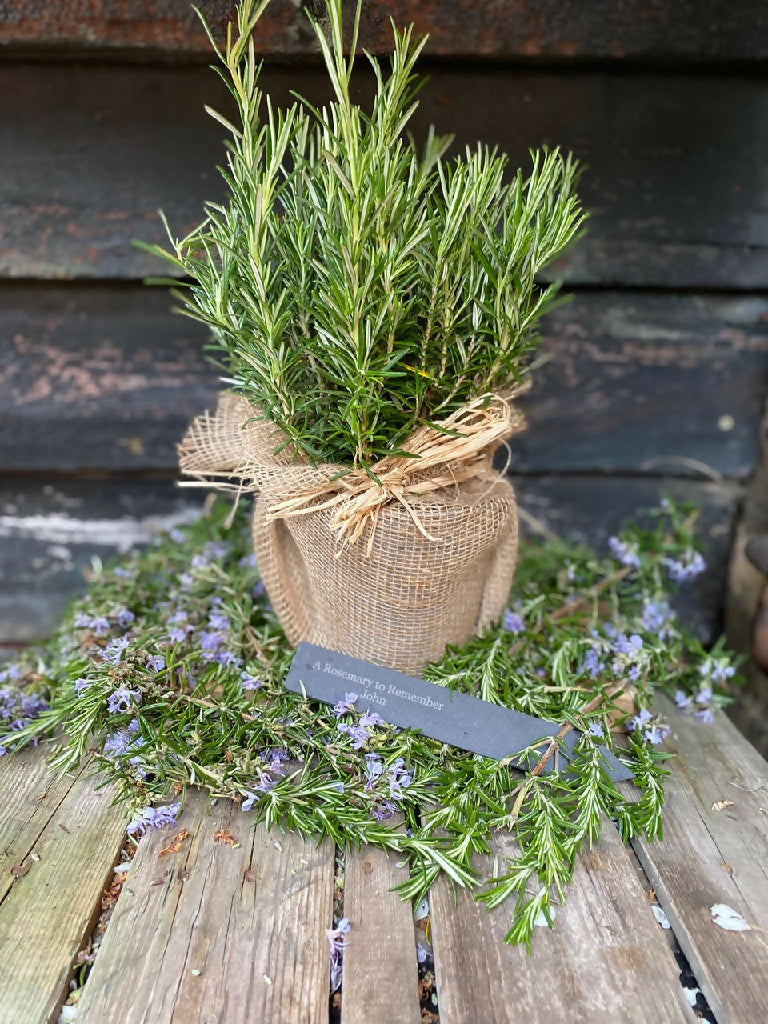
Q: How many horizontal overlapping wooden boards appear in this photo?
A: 4